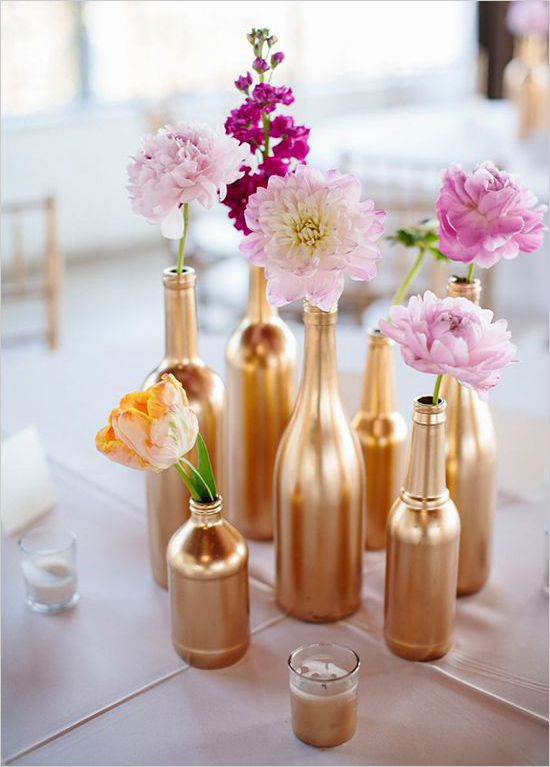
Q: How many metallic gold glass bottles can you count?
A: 7